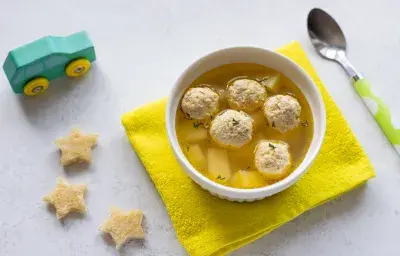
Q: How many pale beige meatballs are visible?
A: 5